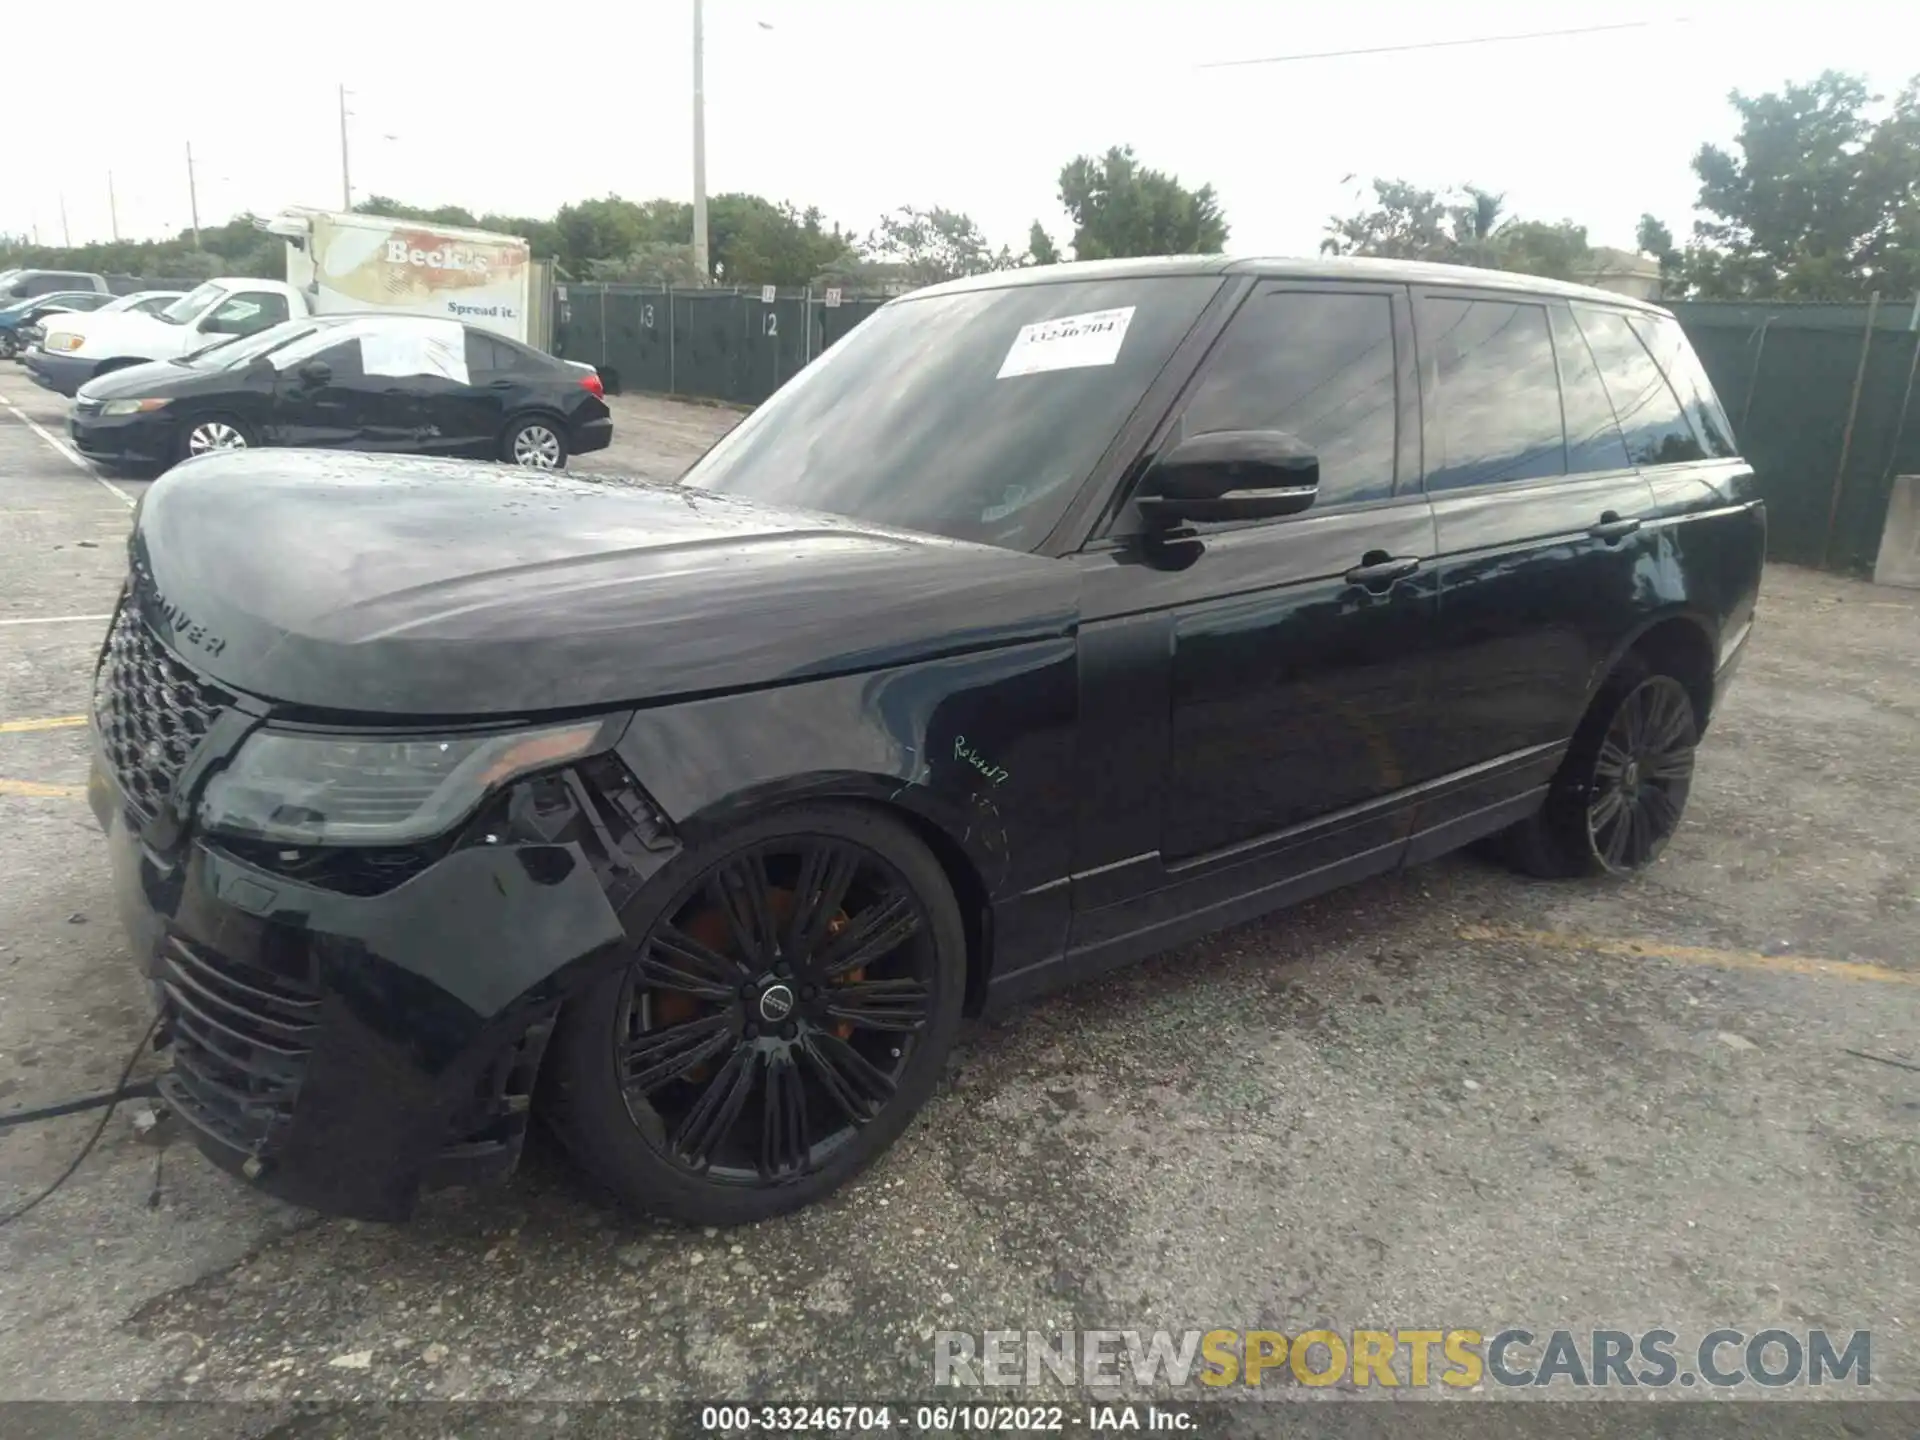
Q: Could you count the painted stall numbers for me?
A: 3